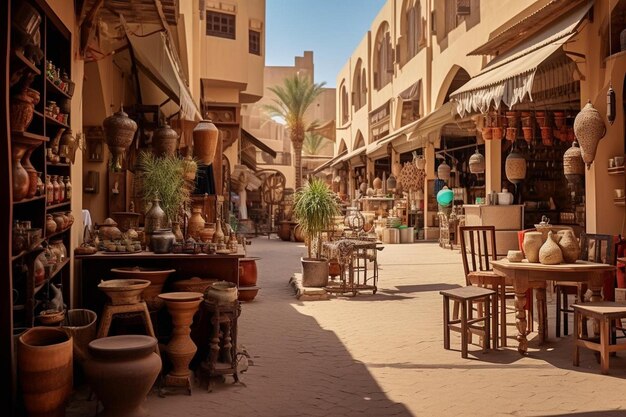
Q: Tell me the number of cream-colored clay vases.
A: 3